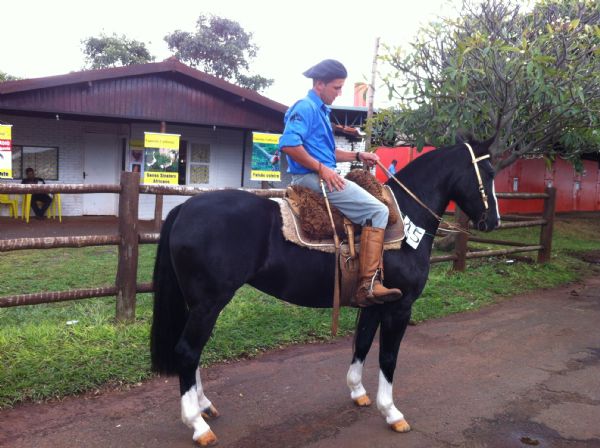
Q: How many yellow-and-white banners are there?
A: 3